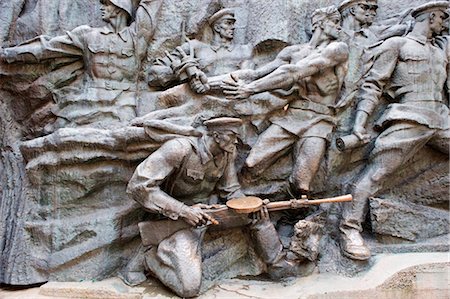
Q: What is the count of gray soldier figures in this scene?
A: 6